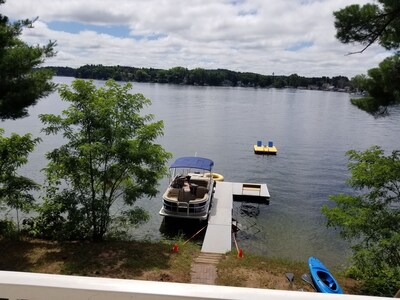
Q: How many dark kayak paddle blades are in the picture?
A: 2